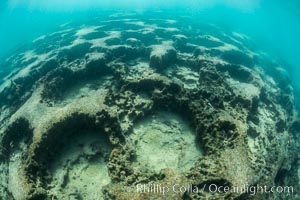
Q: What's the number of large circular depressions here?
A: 2